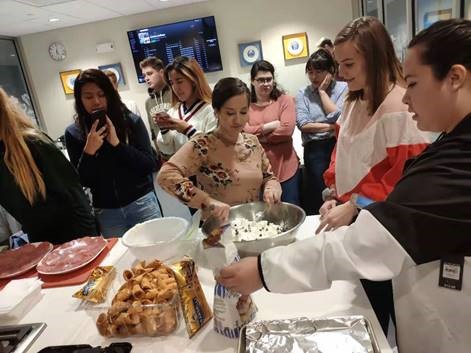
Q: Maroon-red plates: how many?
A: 2